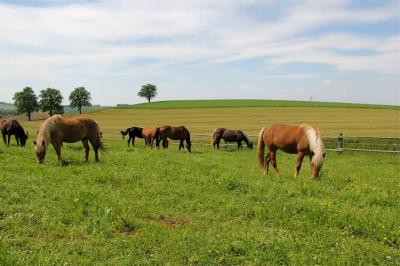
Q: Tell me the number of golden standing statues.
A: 0